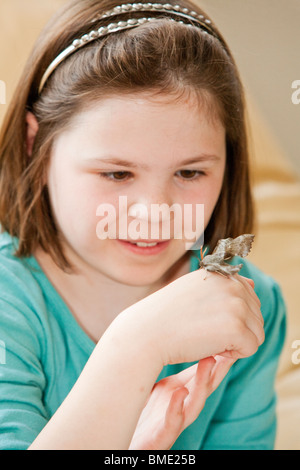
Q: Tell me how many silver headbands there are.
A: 2